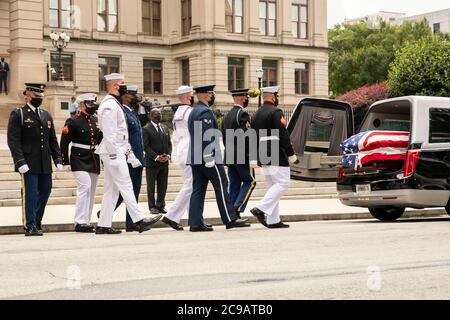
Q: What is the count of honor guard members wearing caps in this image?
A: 8